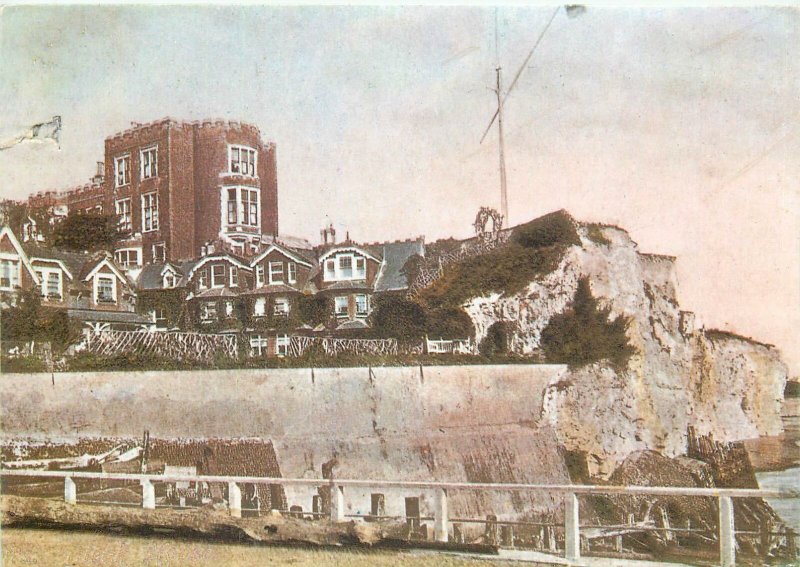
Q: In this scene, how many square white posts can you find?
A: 7